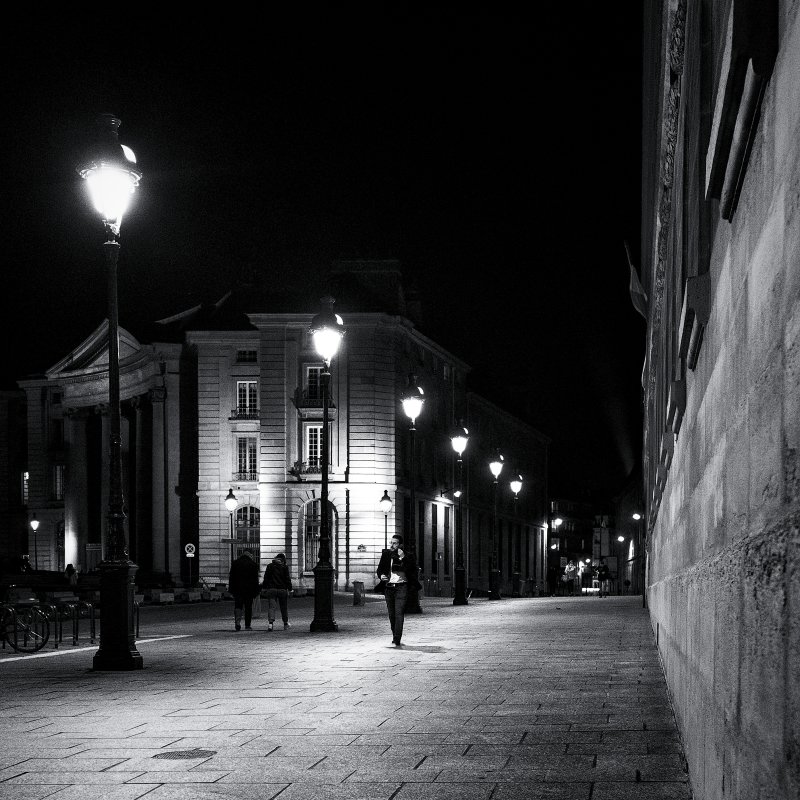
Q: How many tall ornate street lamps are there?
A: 6